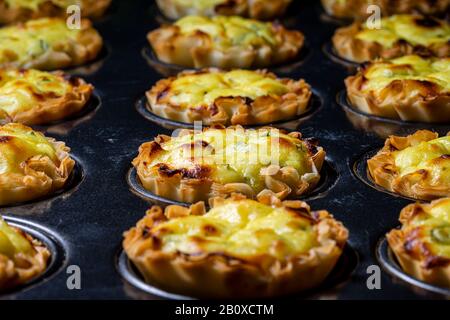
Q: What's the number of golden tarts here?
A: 15